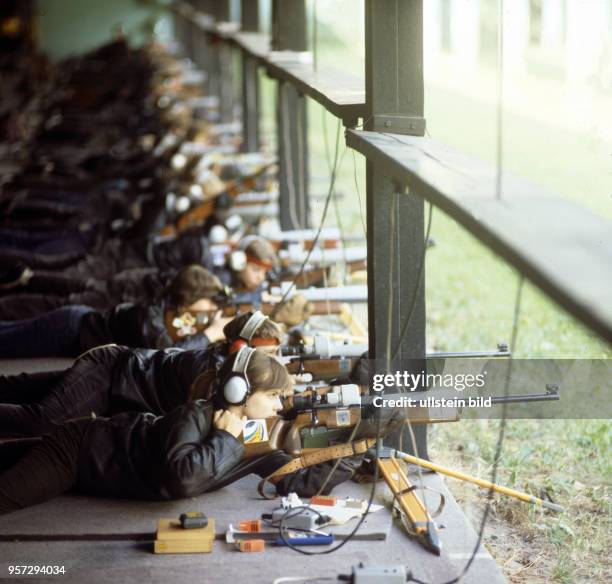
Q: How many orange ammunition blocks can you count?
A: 3